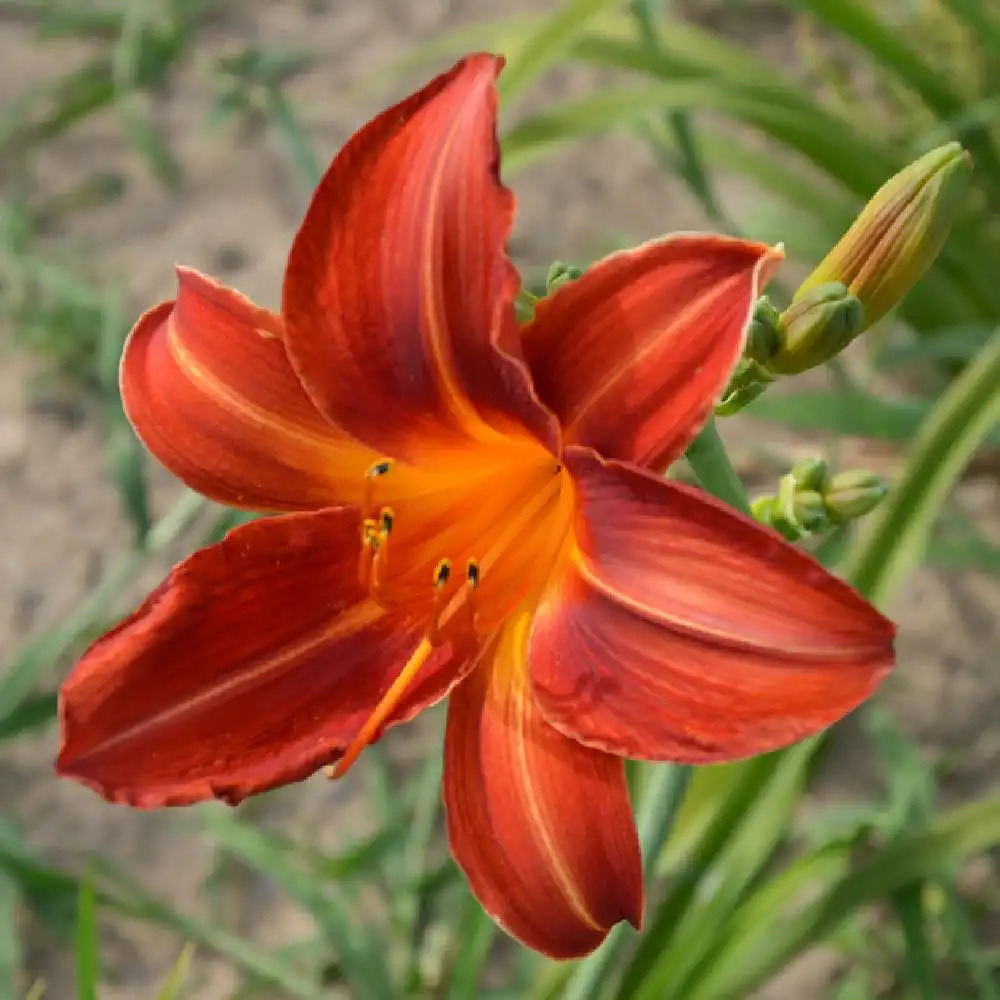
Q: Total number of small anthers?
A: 6